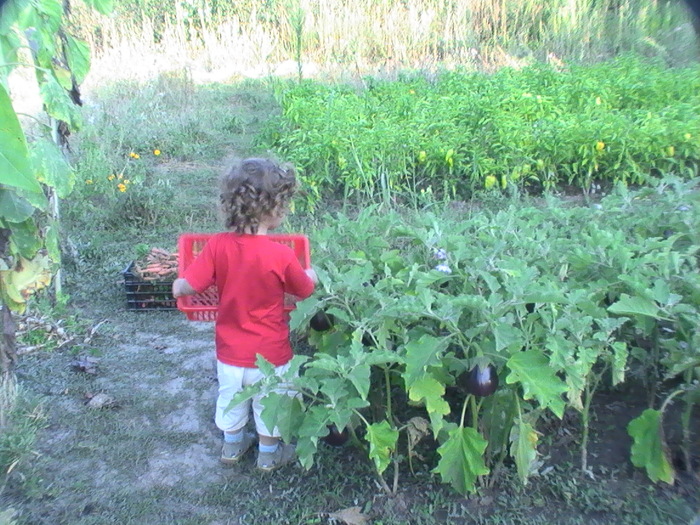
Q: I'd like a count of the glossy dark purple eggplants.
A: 3